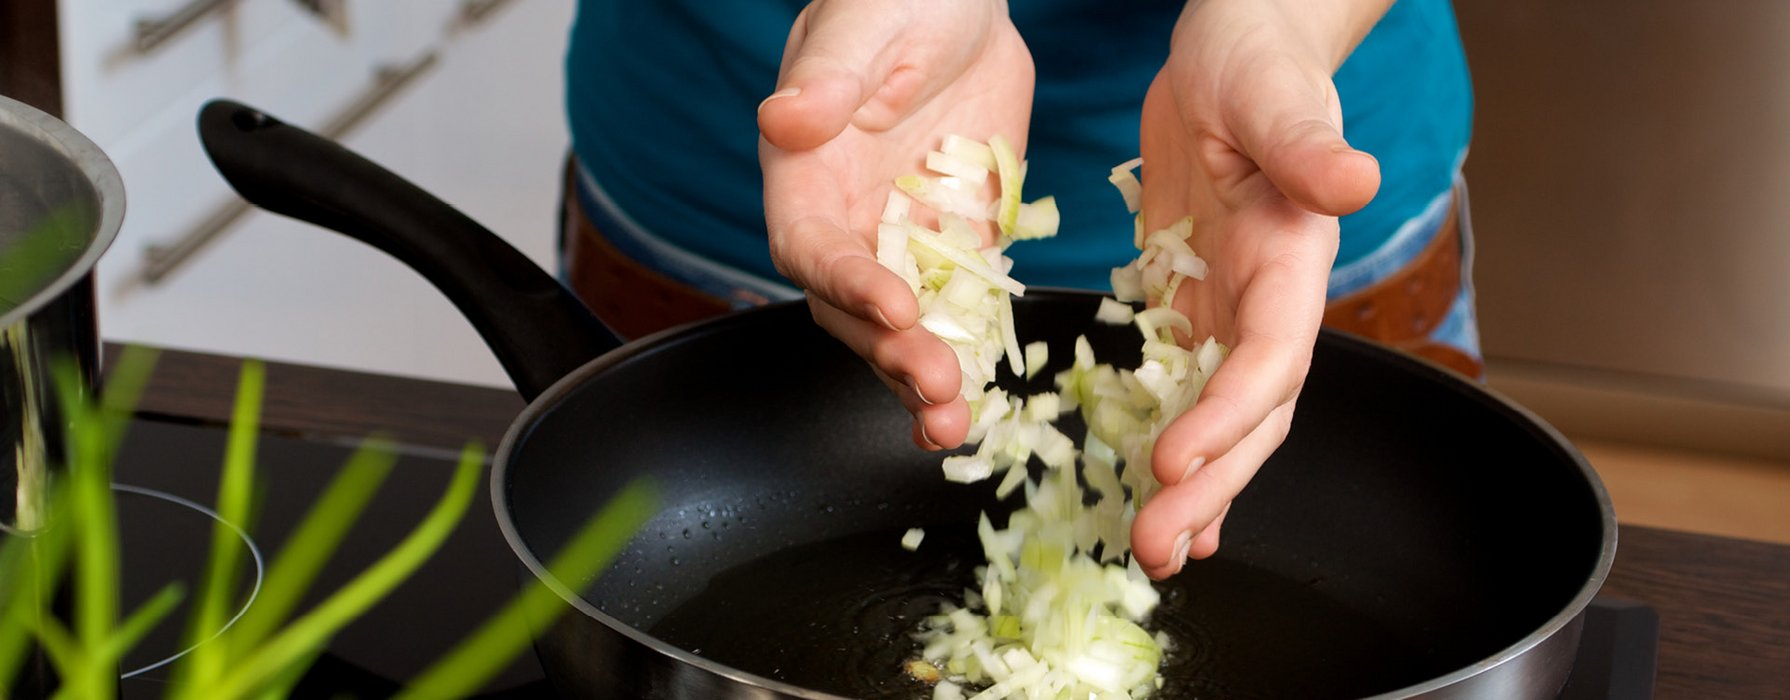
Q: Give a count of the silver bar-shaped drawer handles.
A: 3